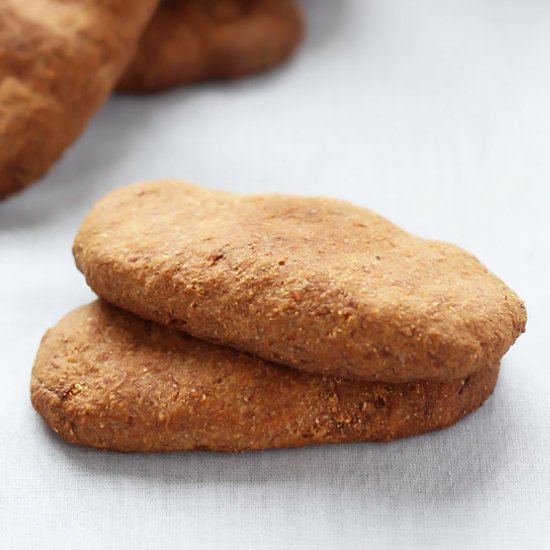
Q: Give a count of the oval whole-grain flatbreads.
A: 4